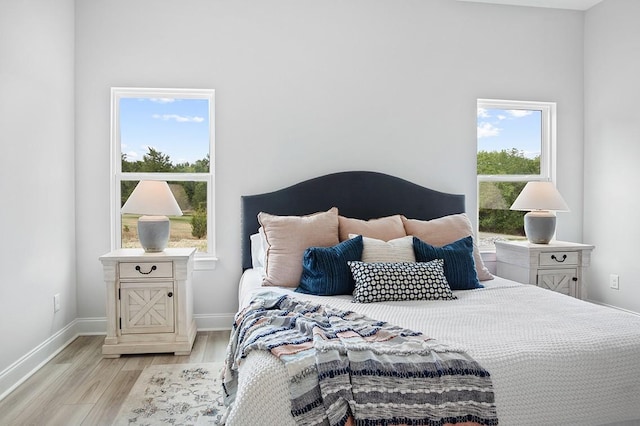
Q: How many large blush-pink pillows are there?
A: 3